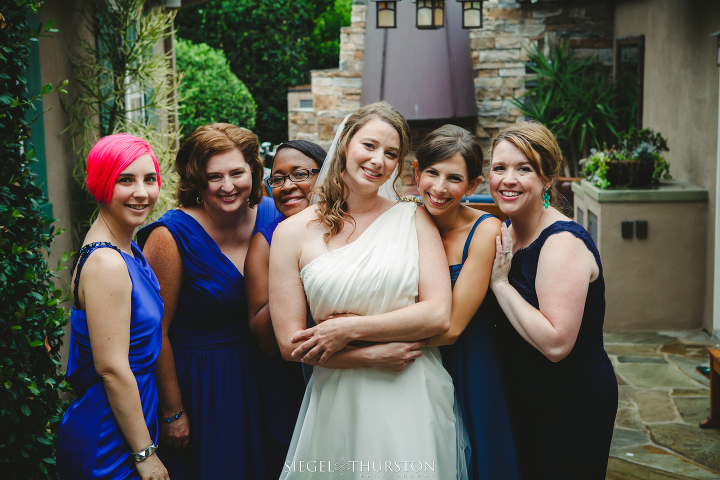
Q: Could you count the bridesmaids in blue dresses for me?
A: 5